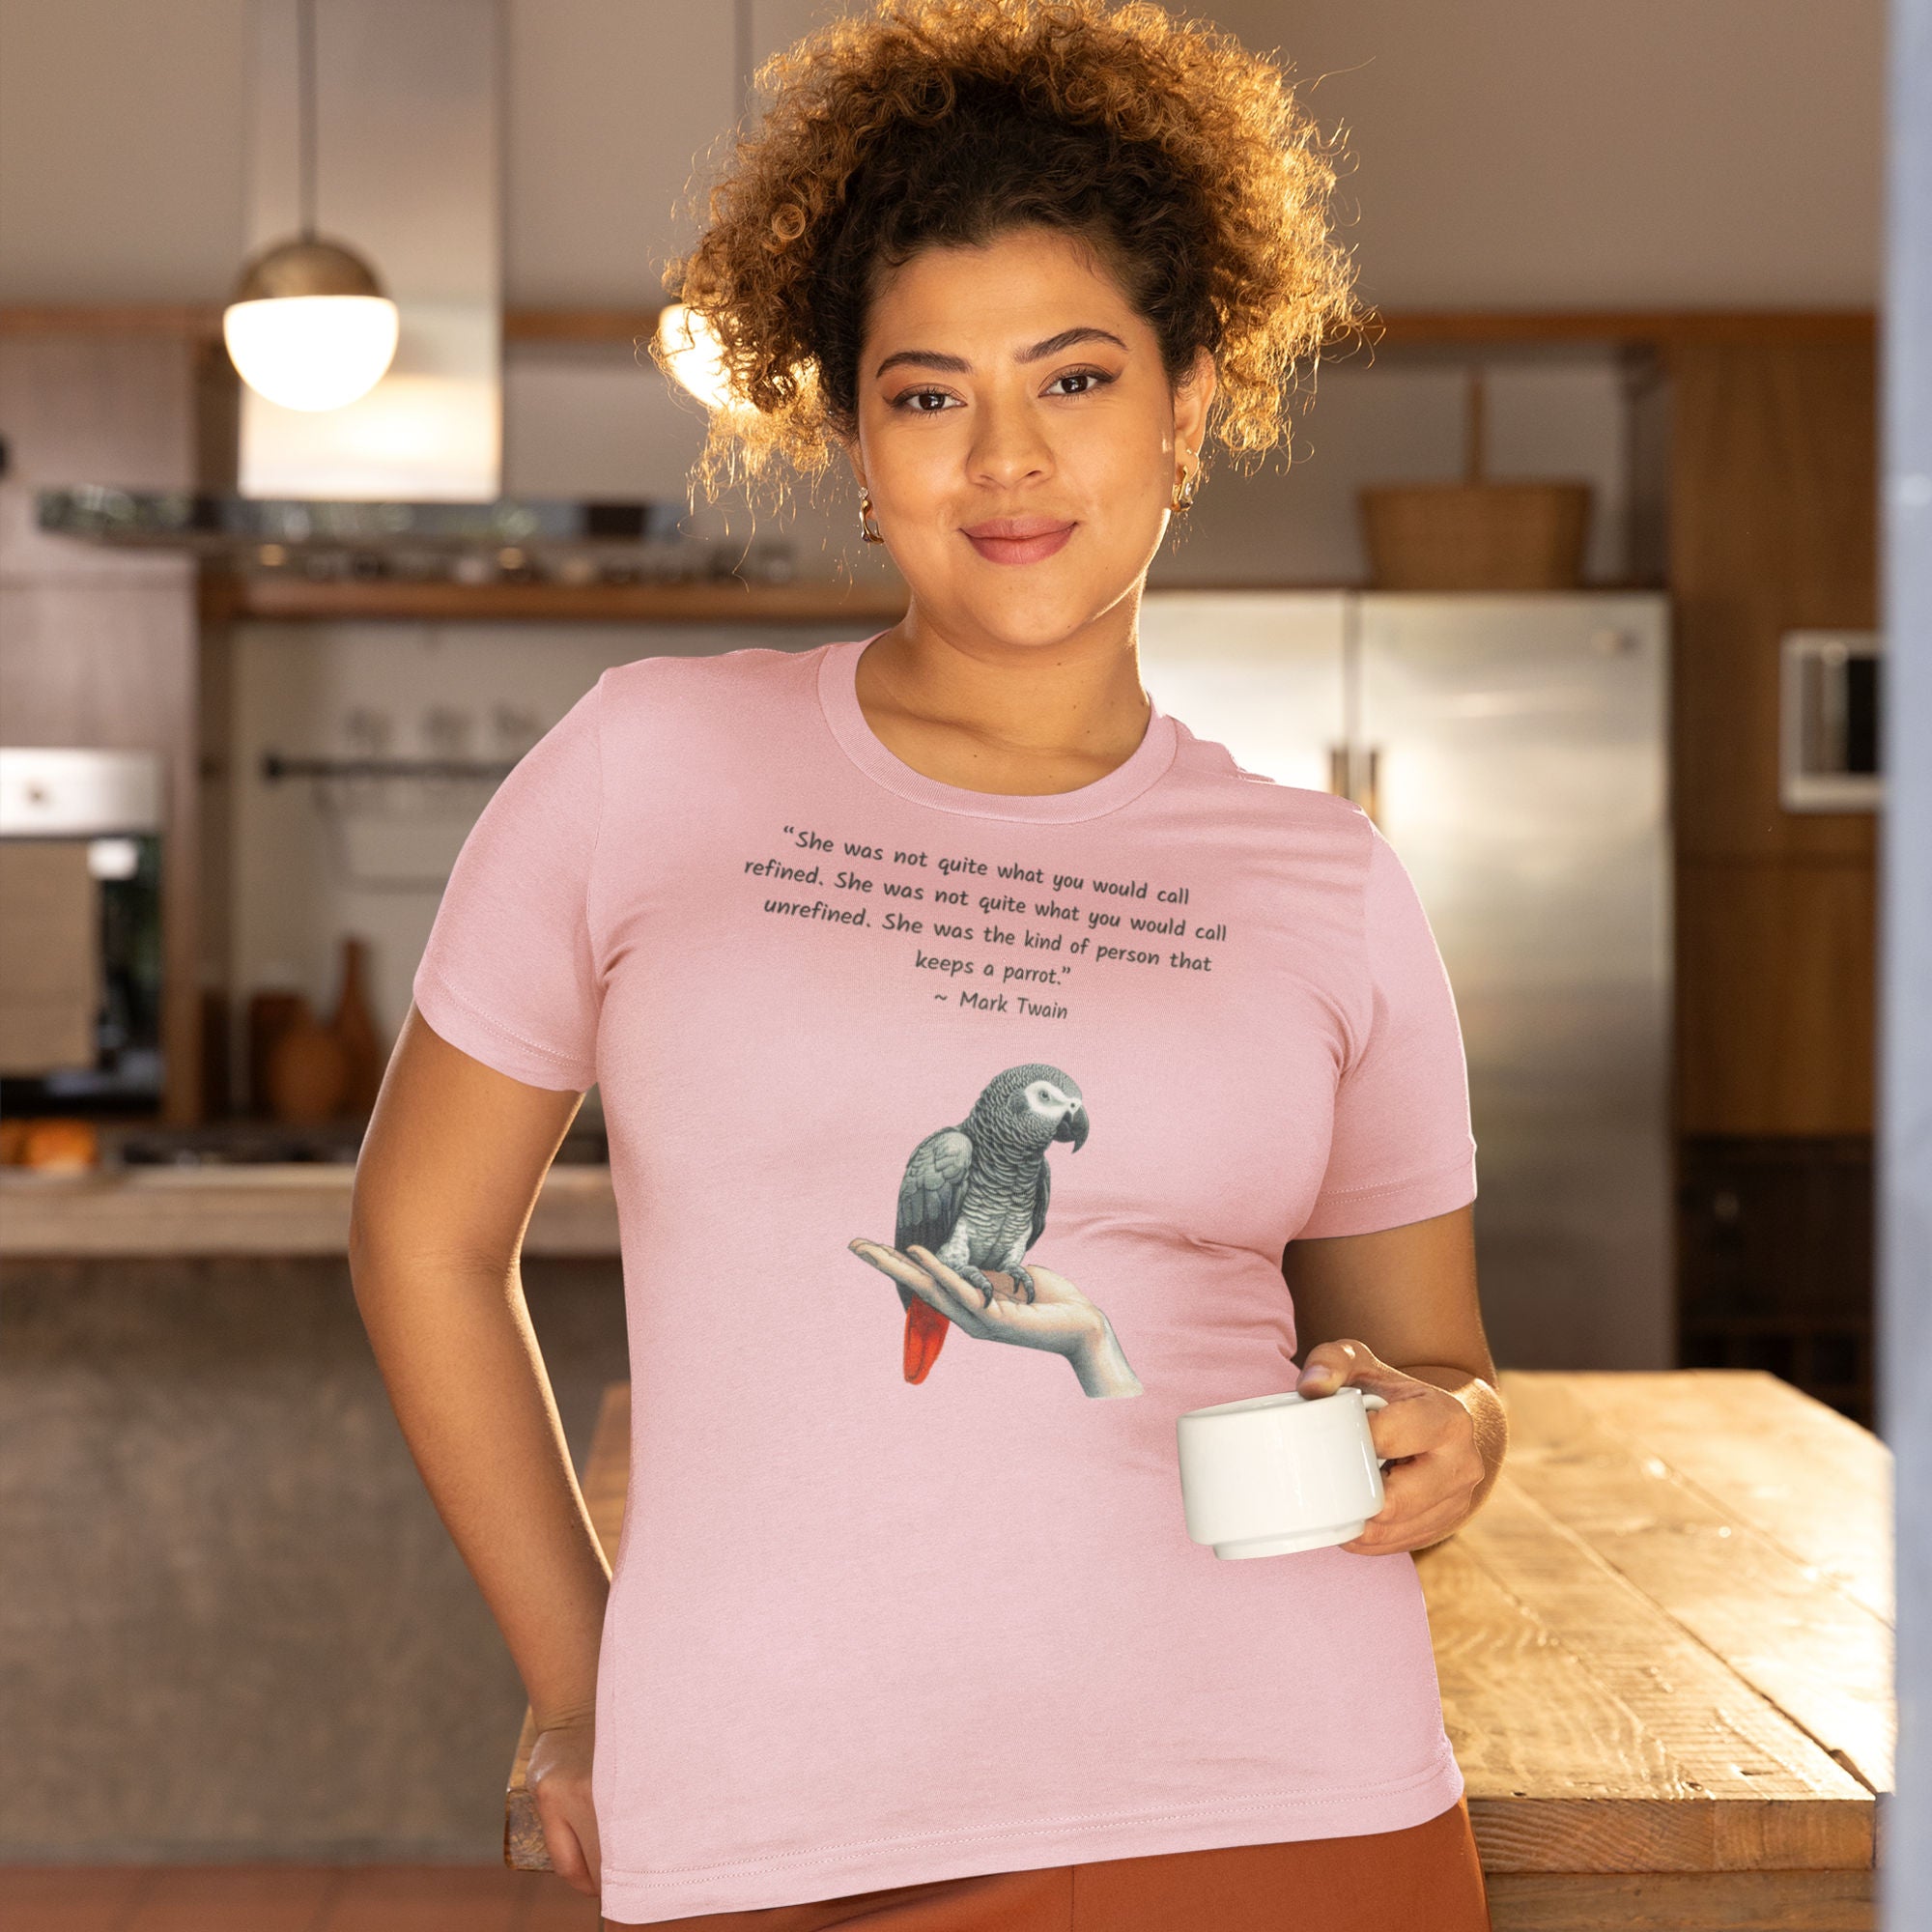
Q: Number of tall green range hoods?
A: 0